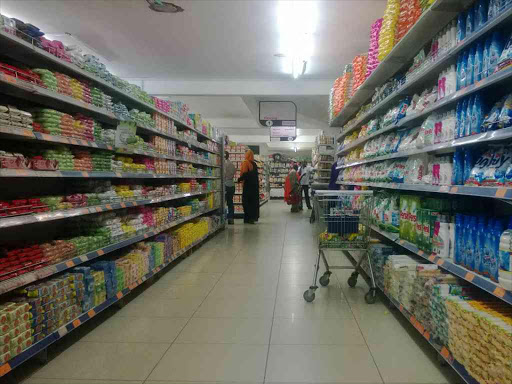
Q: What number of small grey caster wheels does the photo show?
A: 4